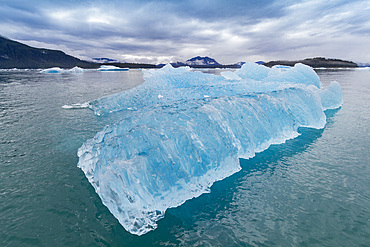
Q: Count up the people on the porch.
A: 0